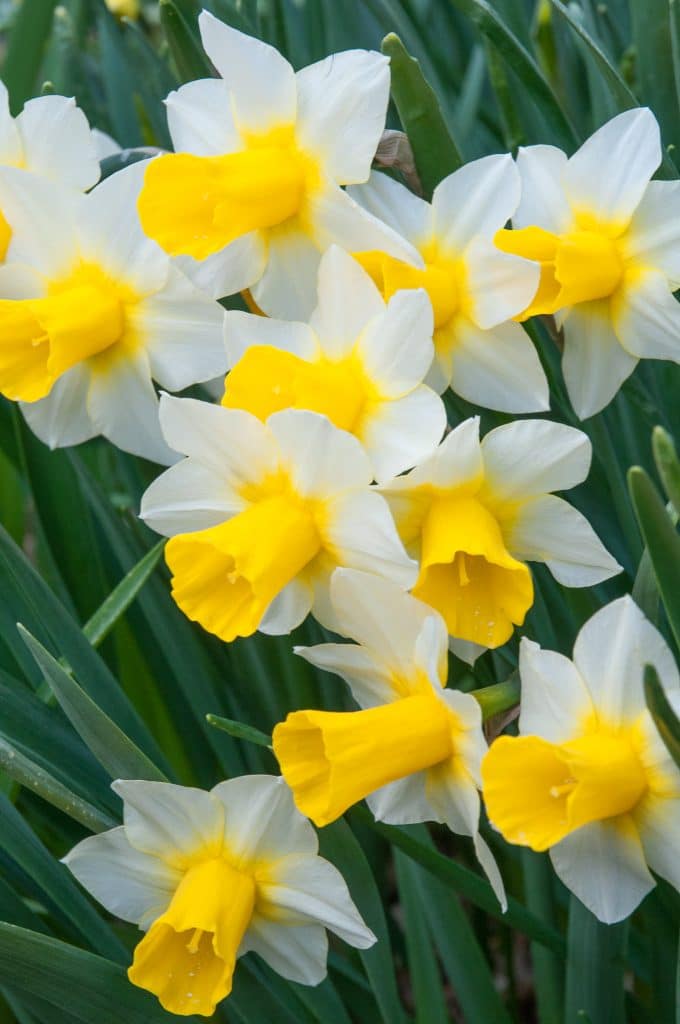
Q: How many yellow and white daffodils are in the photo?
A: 11